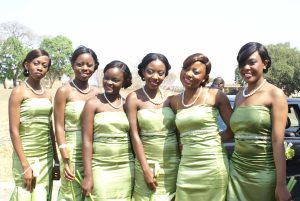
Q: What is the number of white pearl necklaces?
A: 6